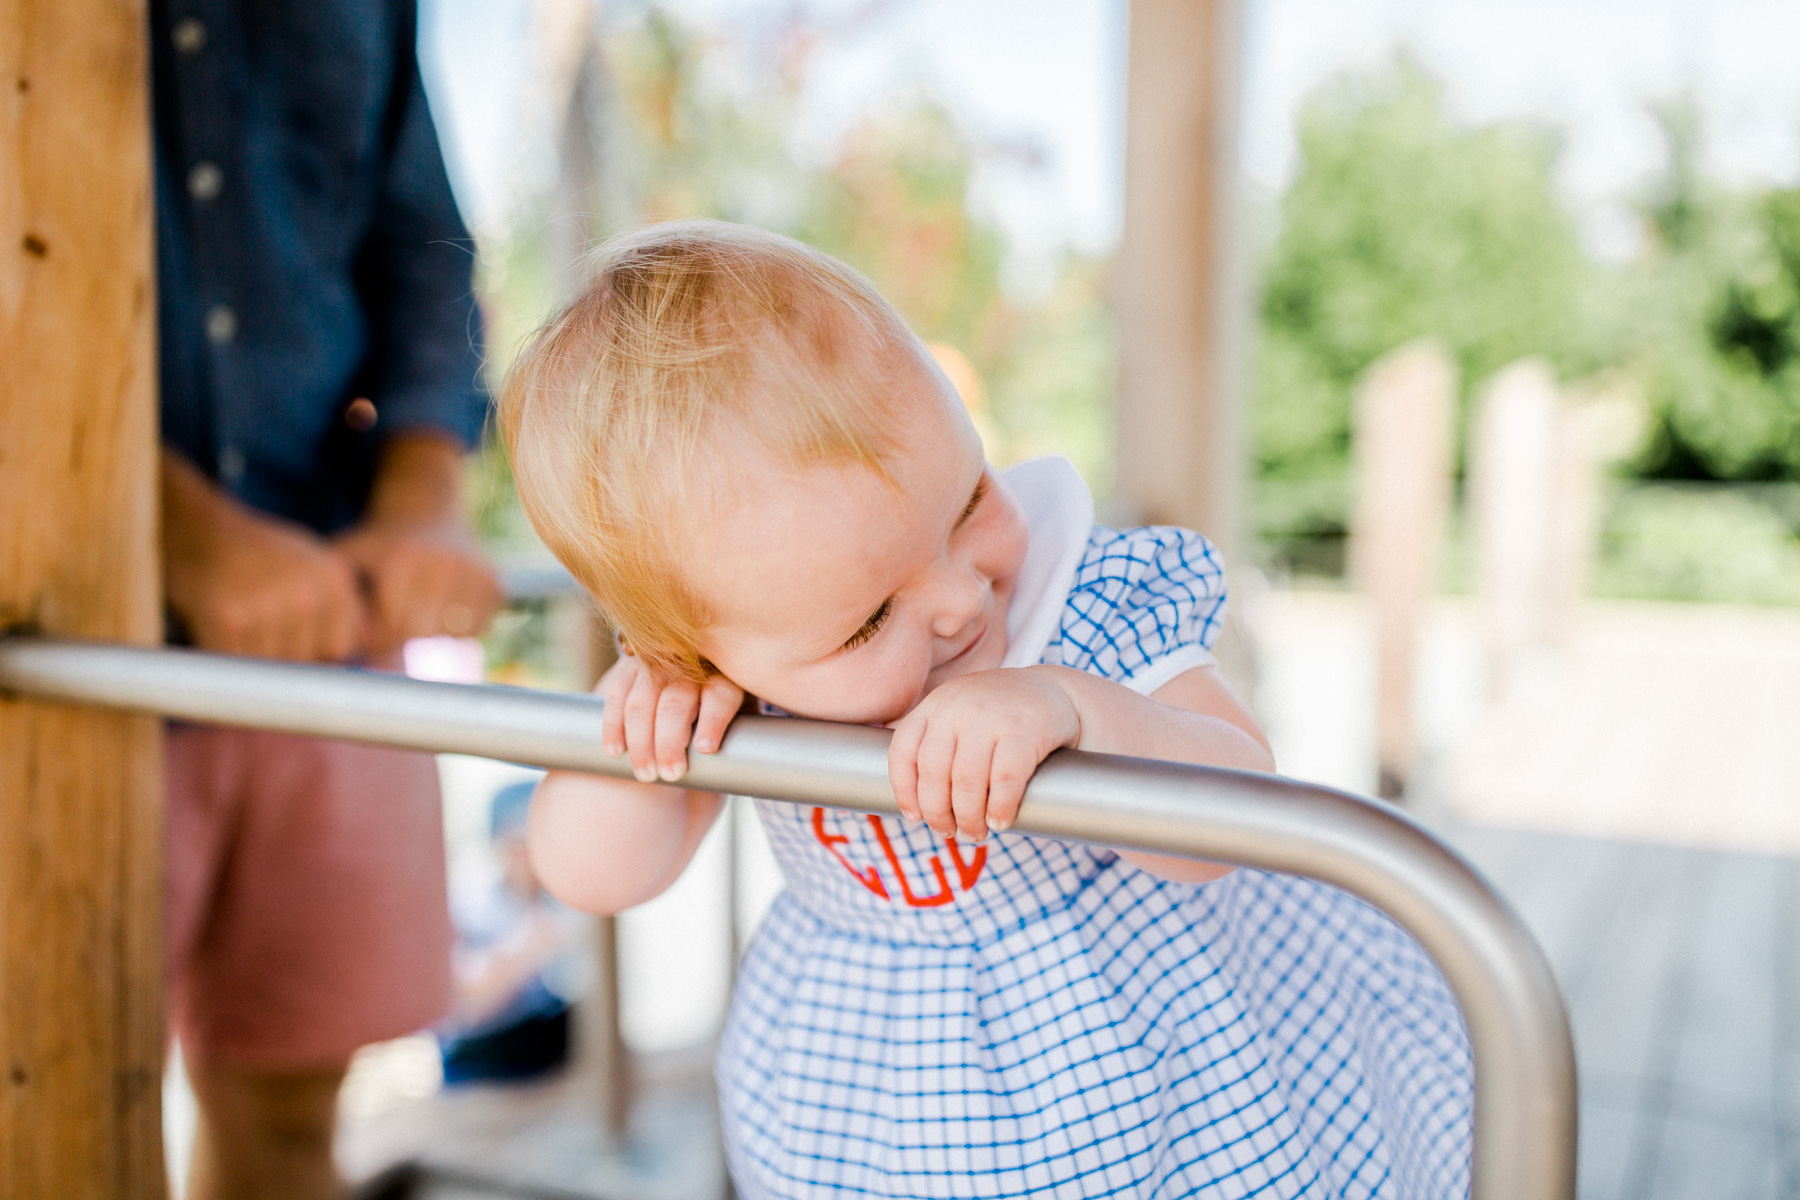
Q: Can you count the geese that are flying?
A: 0